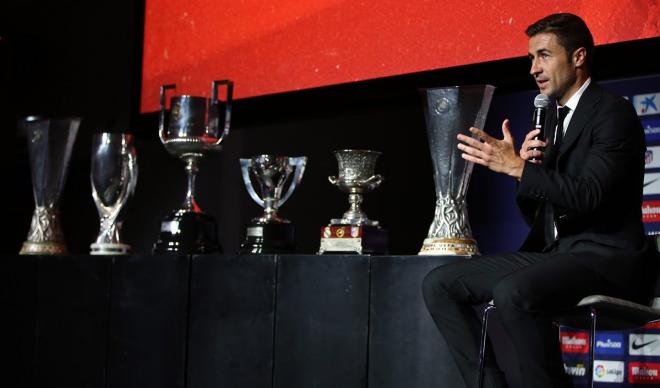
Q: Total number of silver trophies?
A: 6